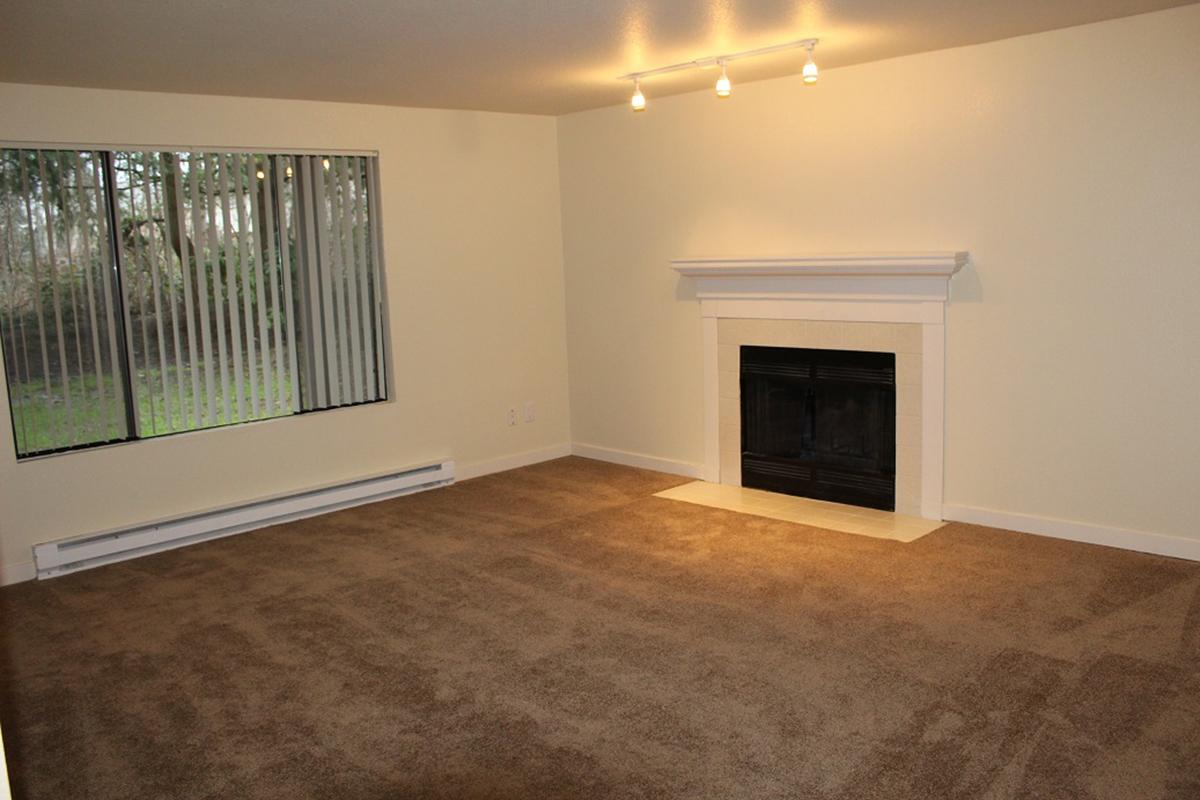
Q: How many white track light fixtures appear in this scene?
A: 3